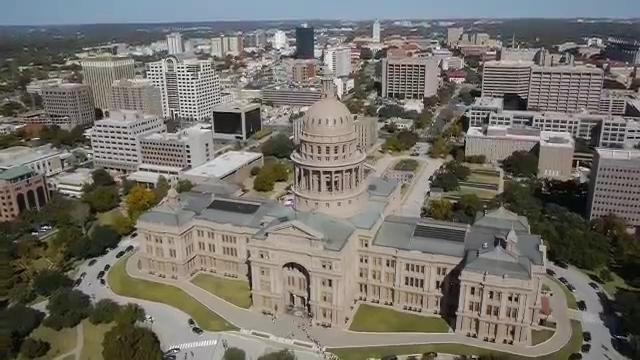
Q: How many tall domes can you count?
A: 1